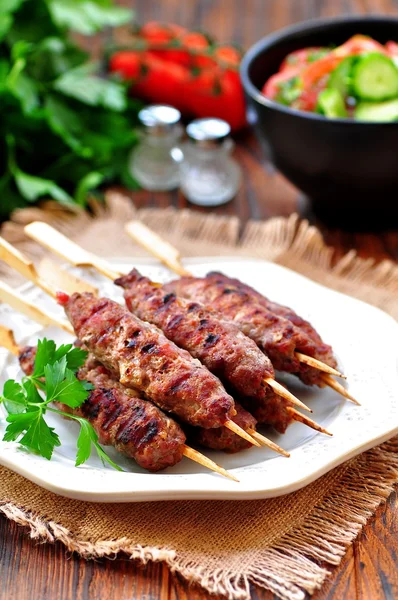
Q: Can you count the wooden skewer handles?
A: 6